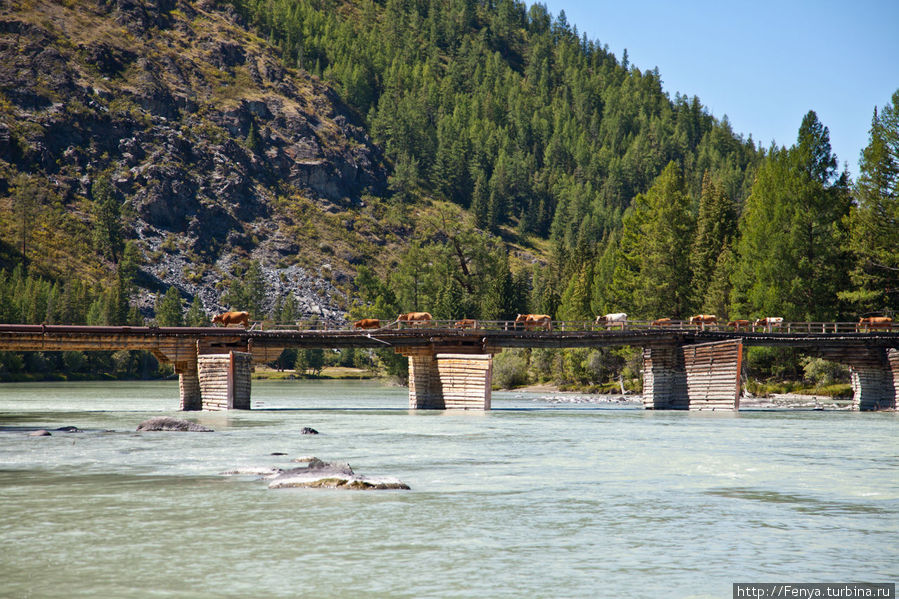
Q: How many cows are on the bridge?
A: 11